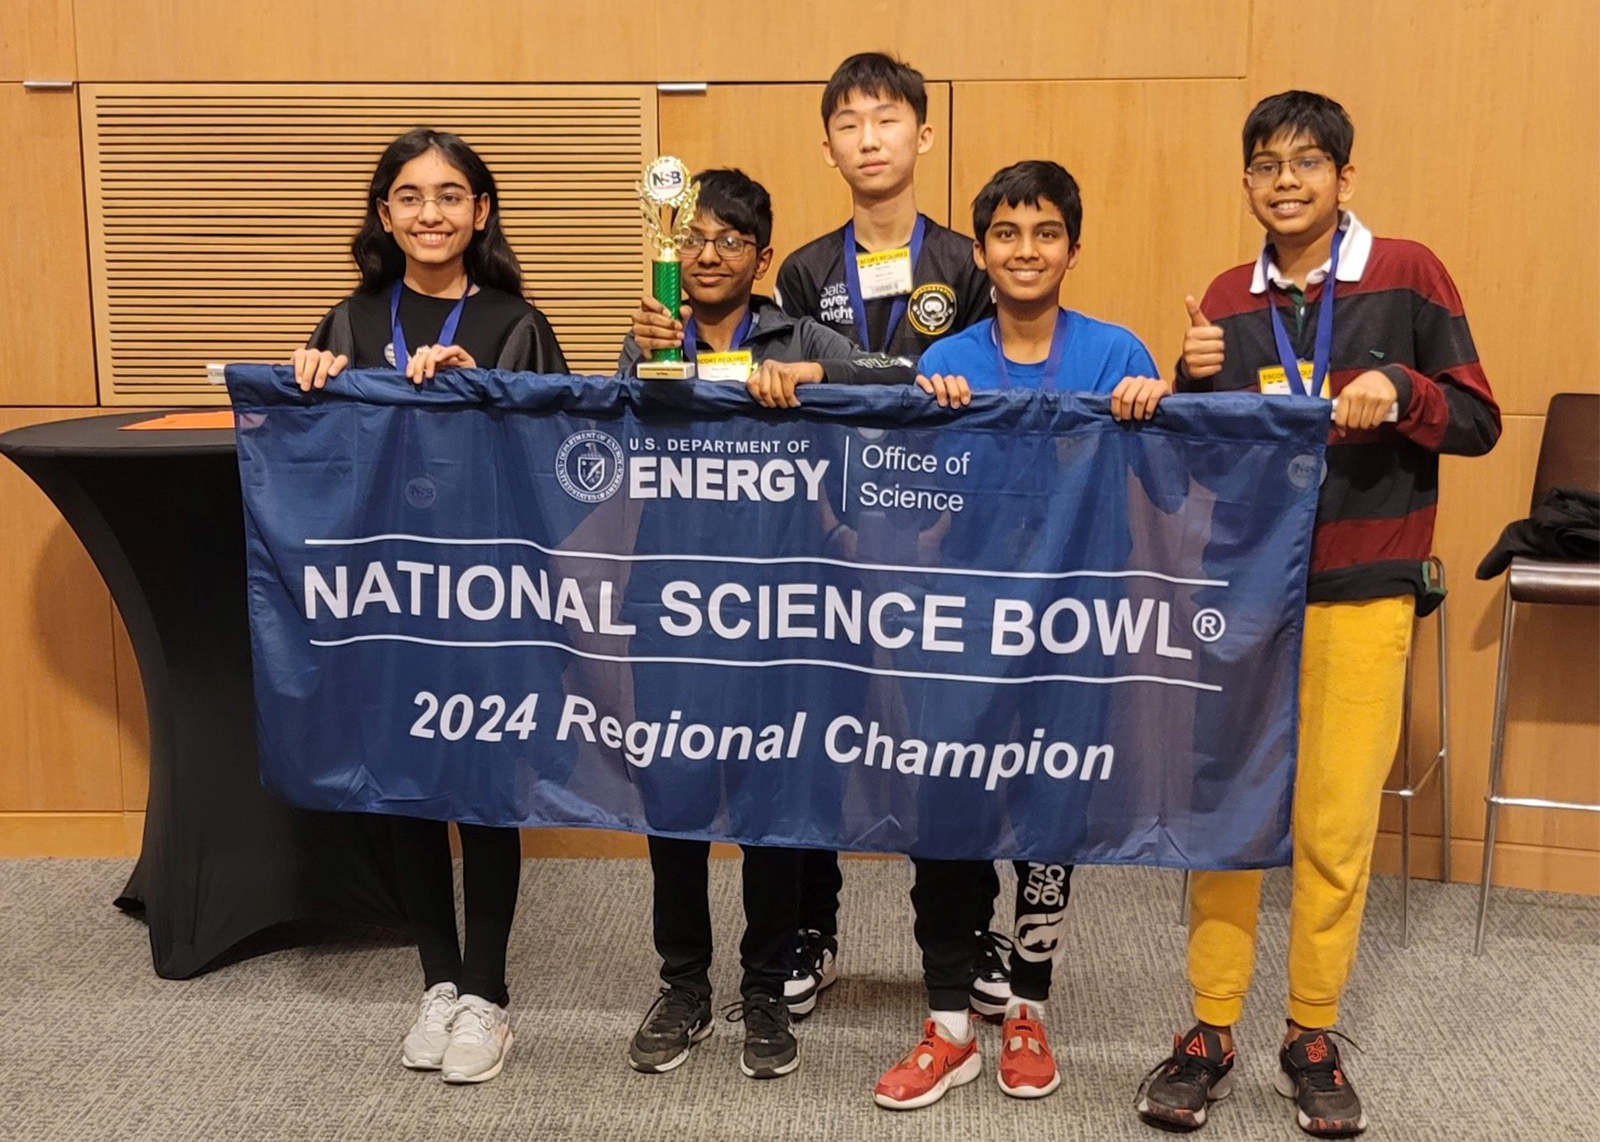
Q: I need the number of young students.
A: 5